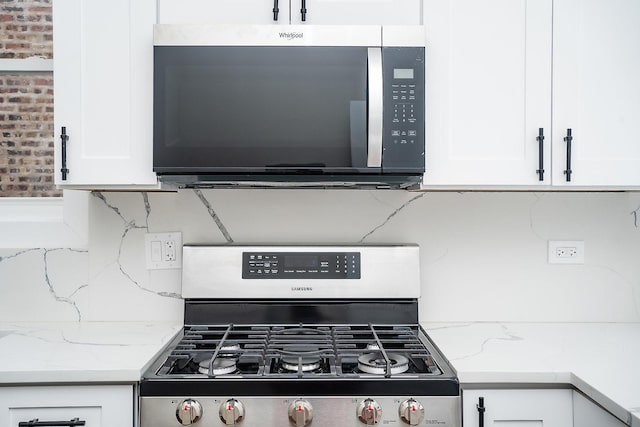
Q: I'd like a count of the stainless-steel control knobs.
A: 5